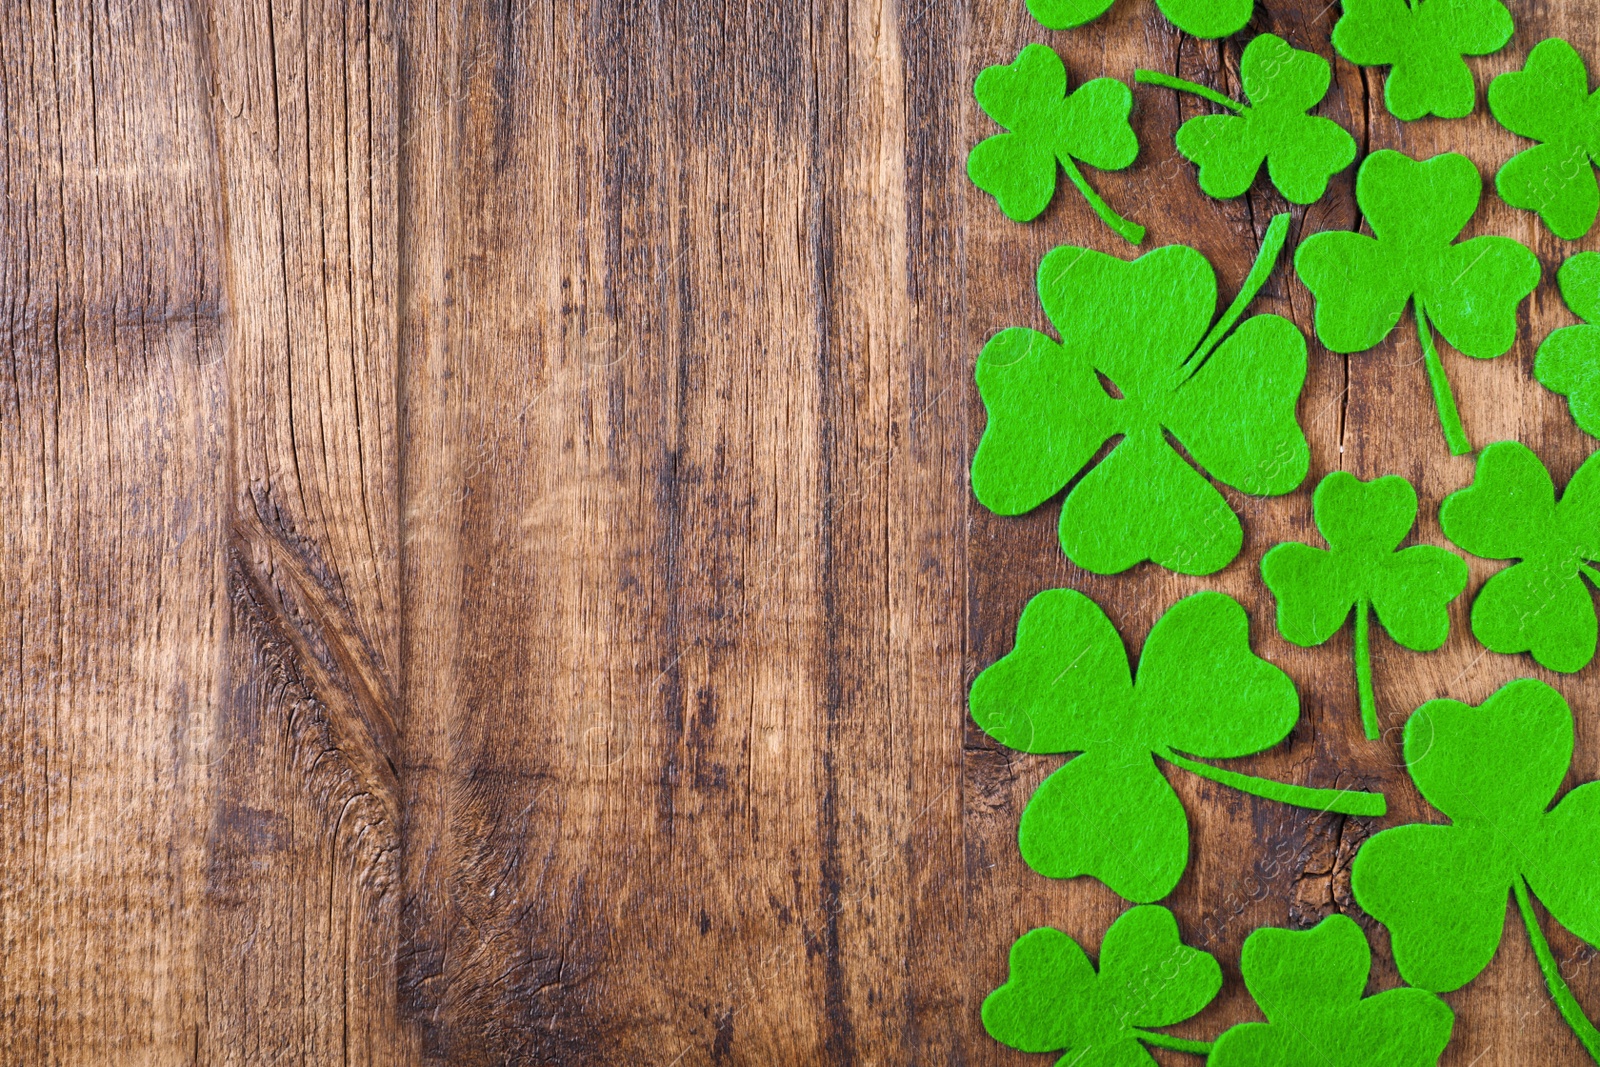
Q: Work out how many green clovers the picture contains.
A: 14